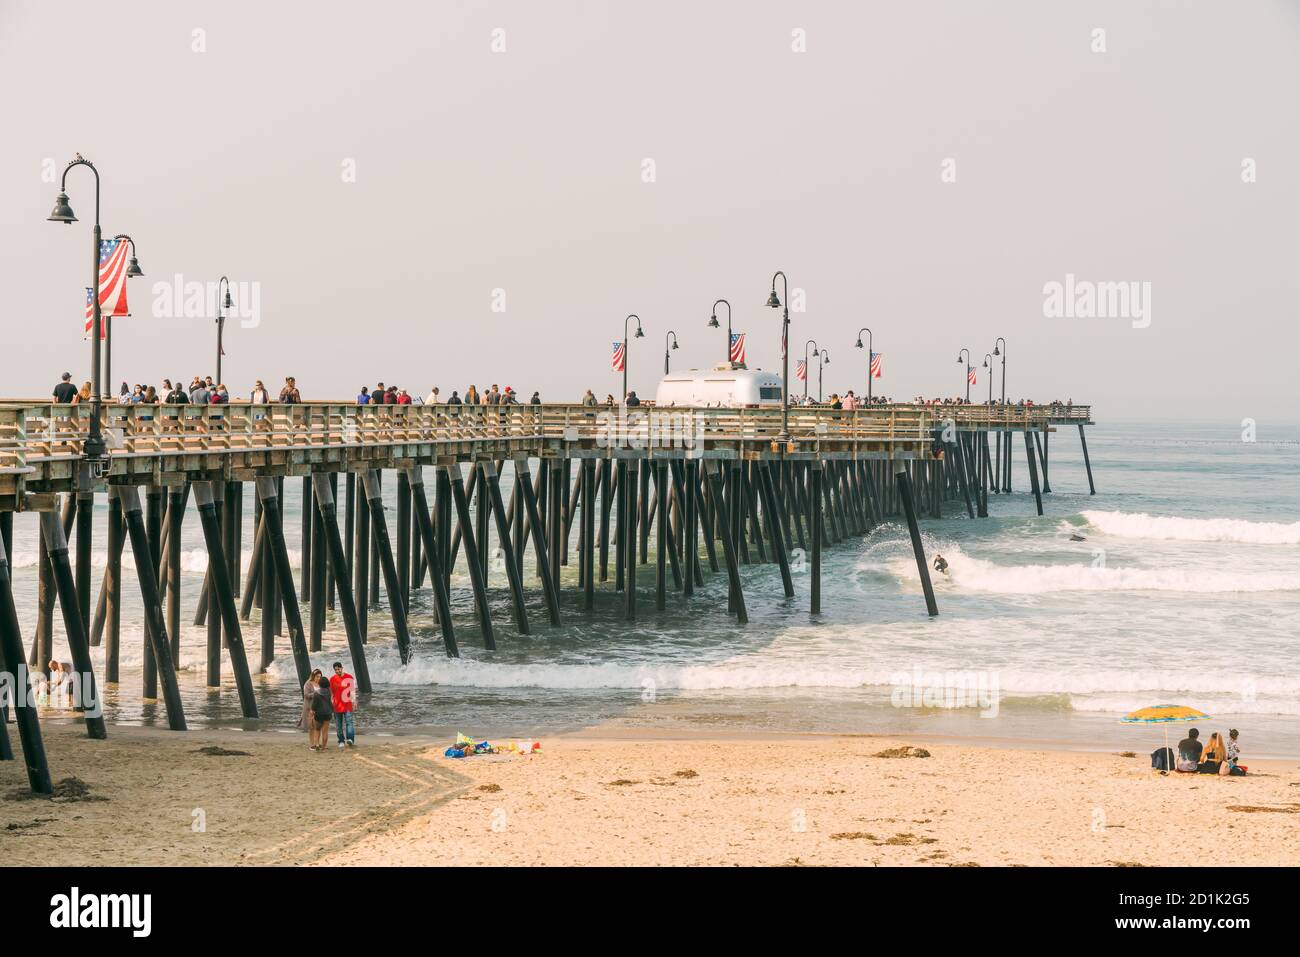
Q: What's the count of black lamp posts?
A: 13